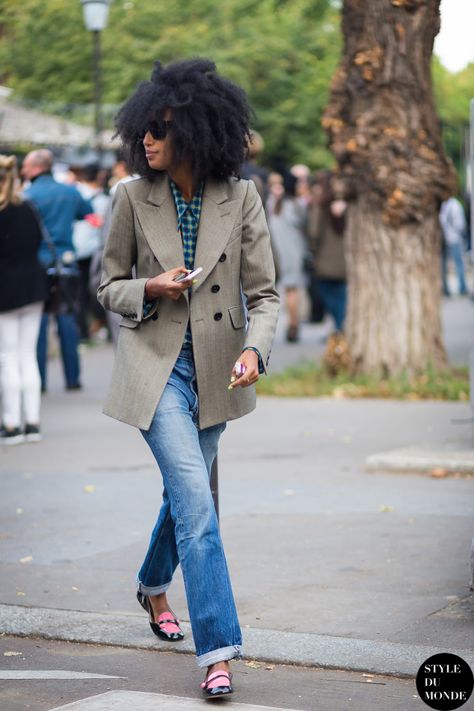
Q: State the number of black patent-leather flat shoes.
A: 2